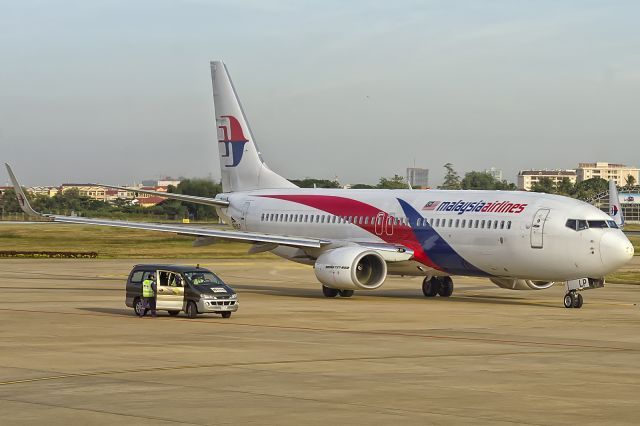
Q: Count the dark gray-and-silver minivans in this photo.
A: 1